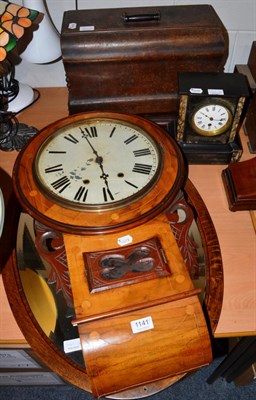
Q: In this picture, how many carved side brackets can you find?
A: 2